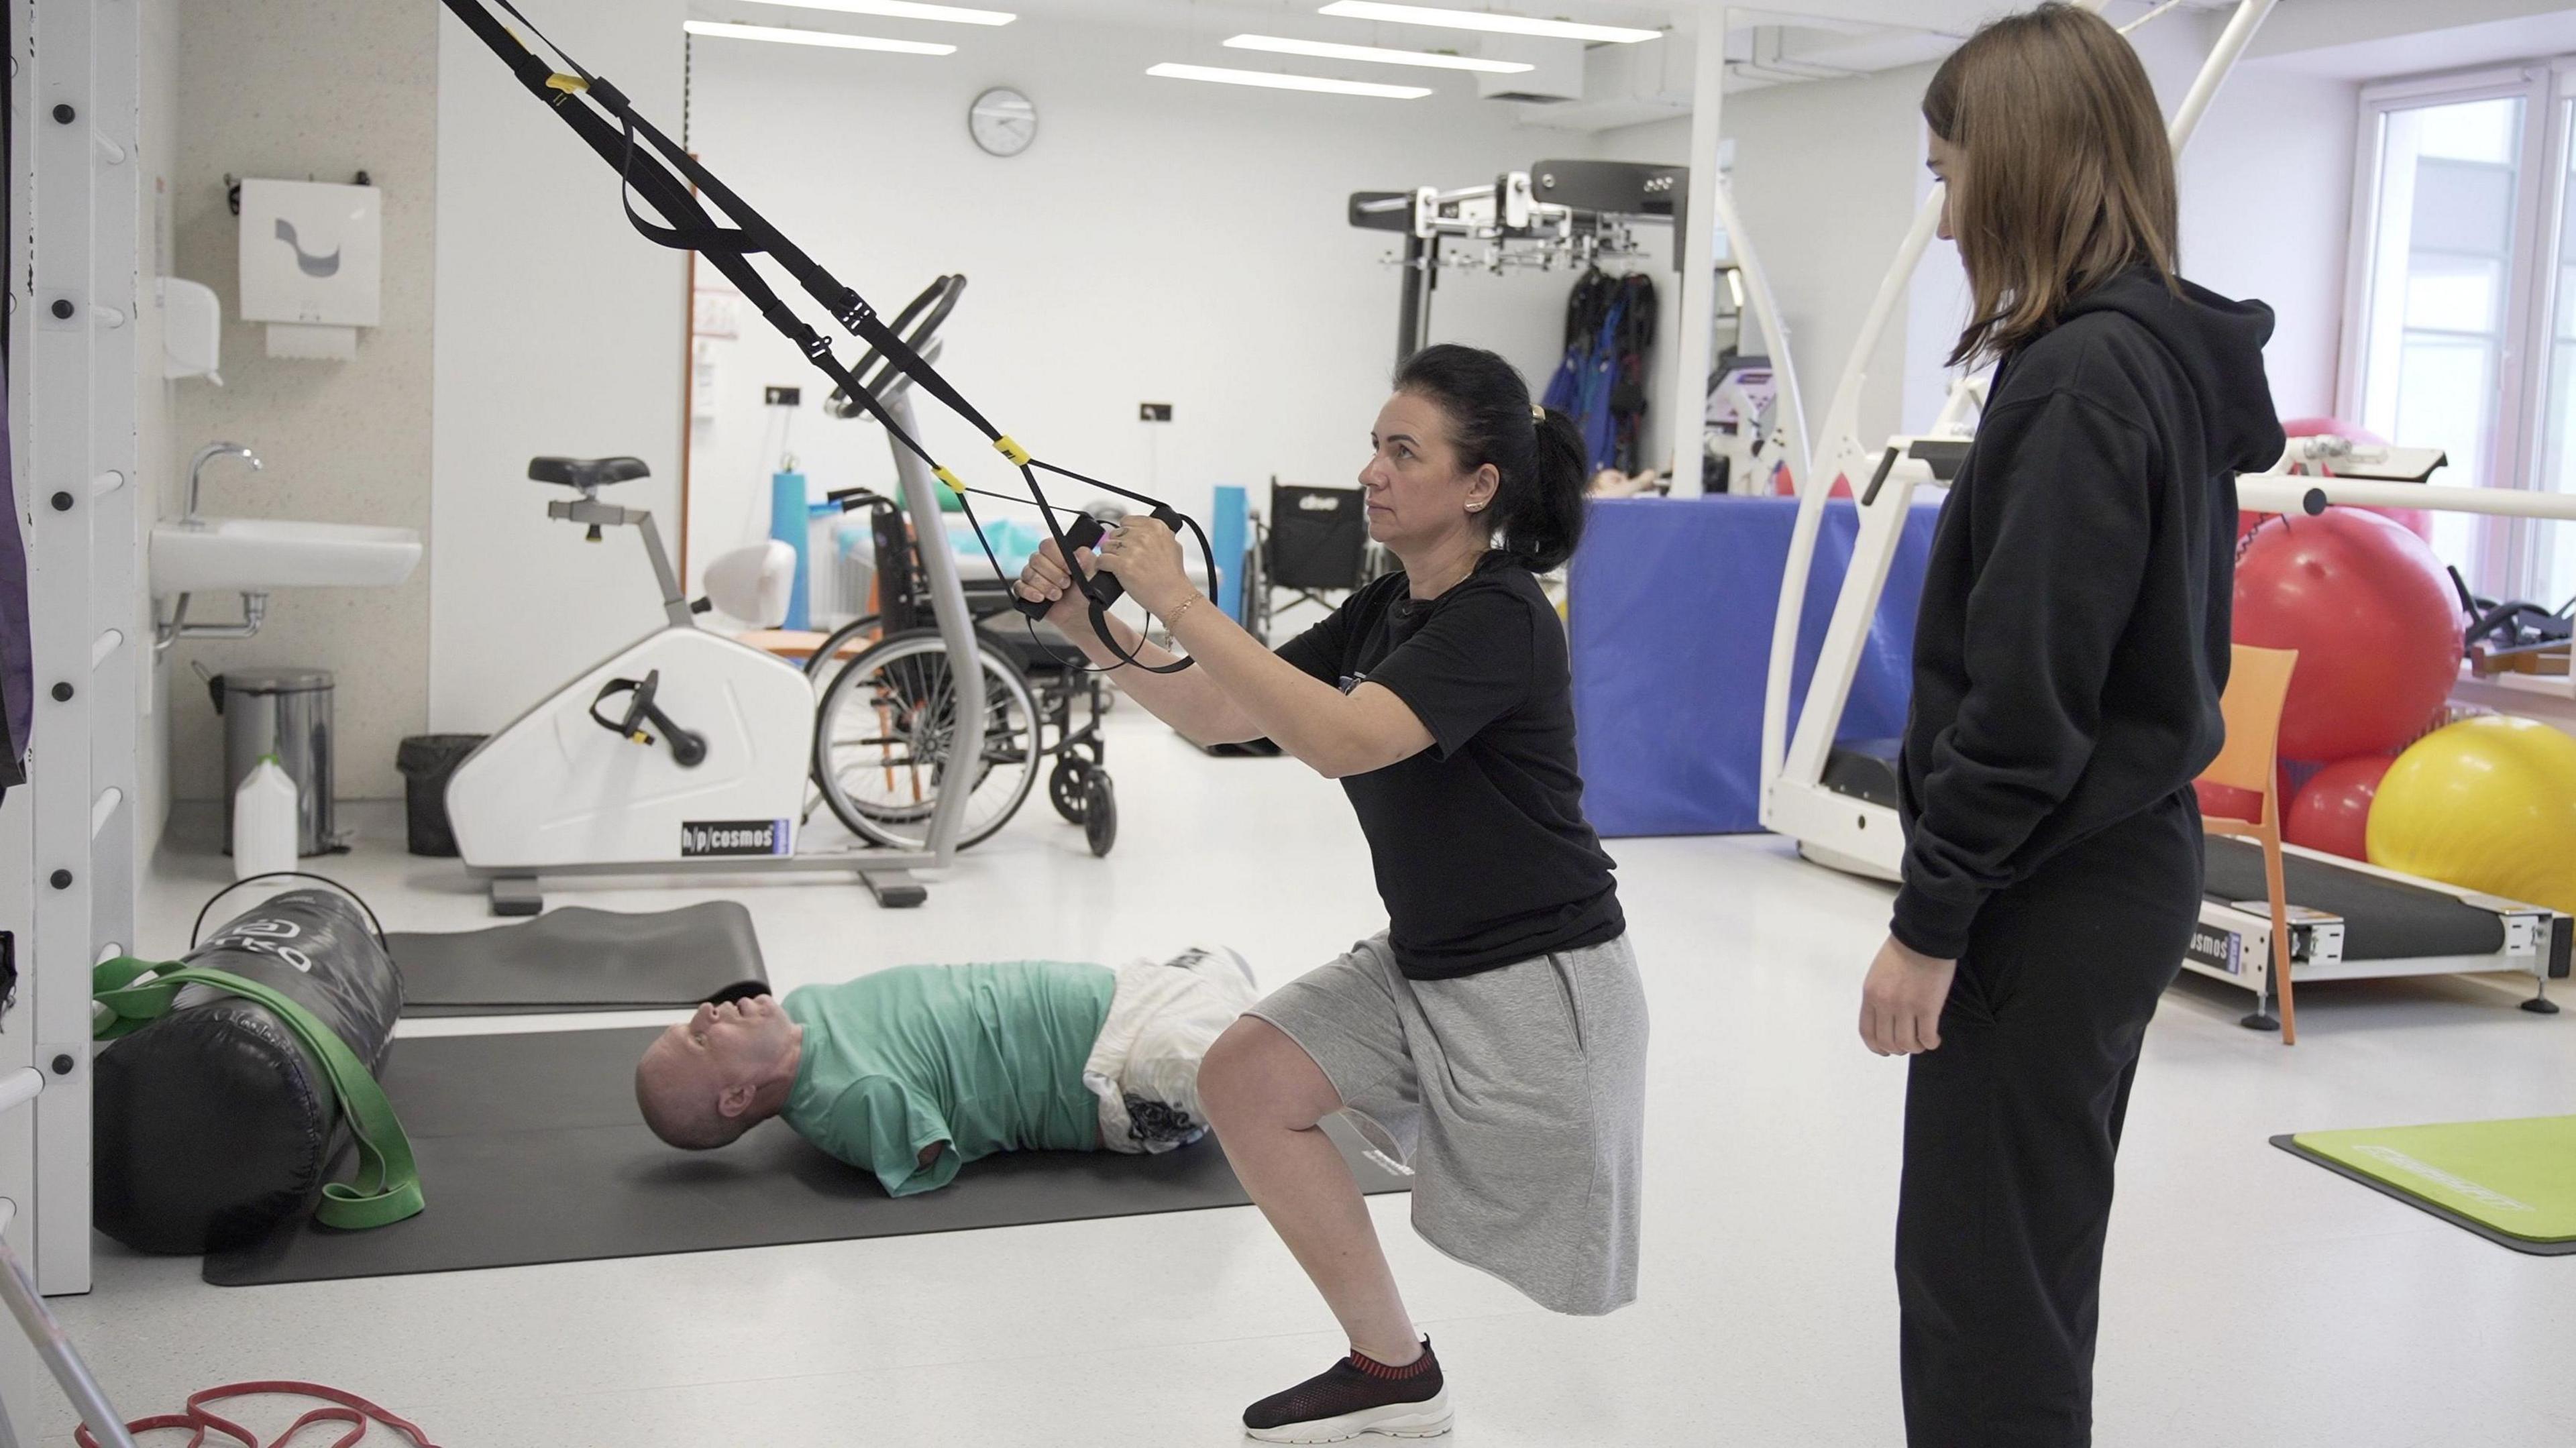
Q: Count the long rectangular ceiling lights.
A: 5